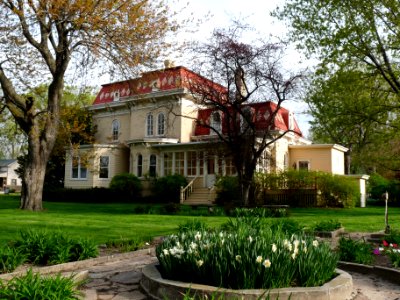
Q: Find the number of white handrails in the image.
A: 2